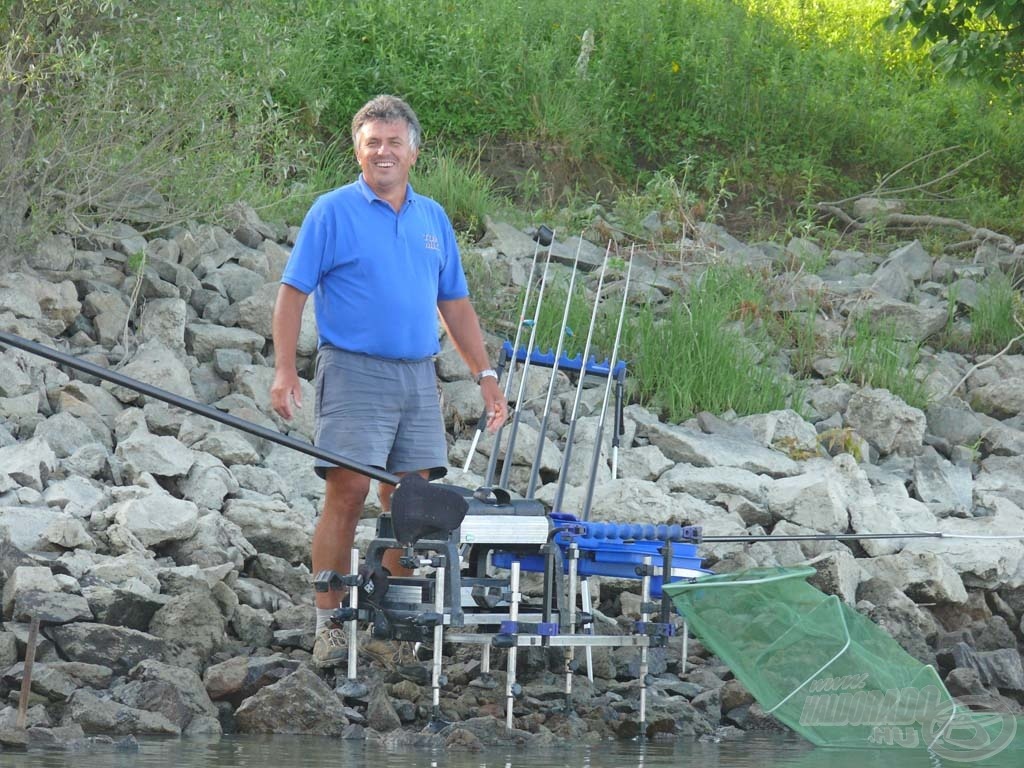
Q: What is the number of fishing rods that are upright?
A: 5